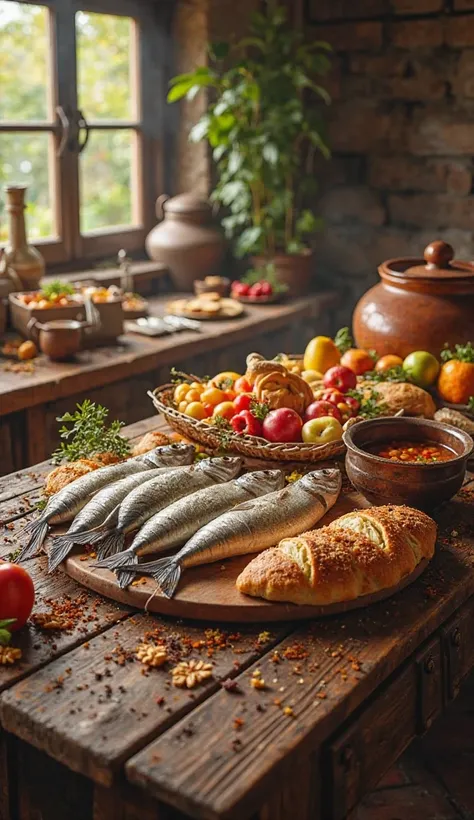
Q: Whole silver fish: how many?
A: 5